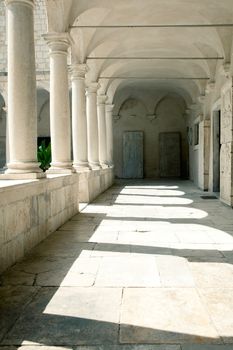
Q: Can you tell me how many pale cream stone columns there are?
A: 6